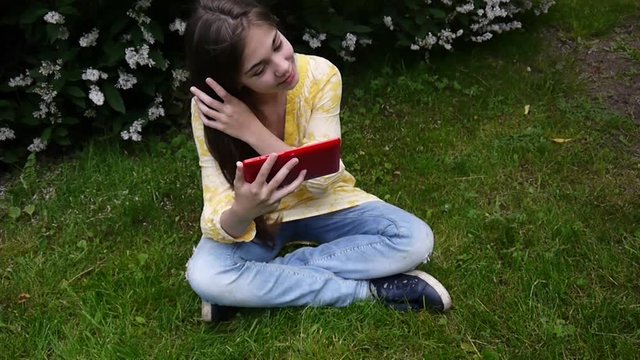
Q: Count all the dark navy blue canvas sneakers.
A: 2